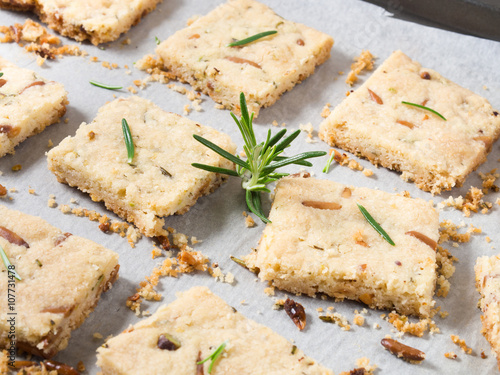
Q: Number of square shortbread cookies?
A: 9